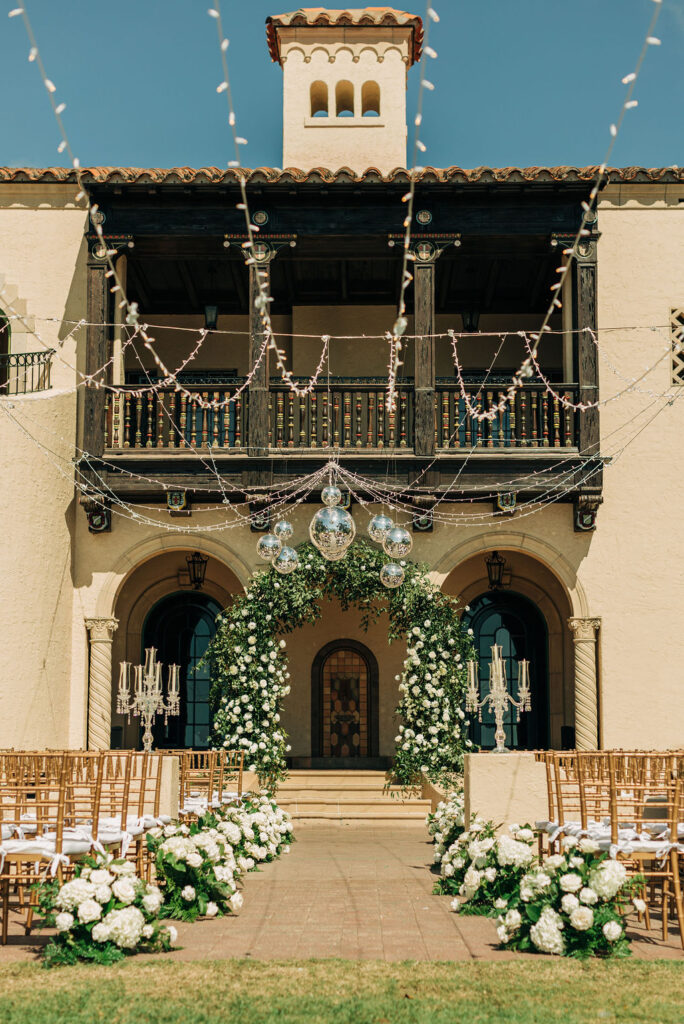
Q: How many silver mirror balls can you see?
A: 9